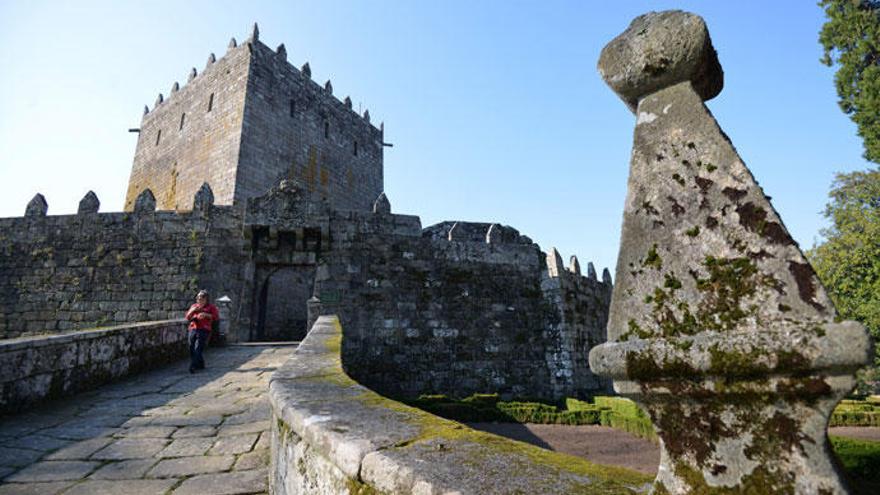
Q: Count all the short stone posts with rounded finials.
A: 2